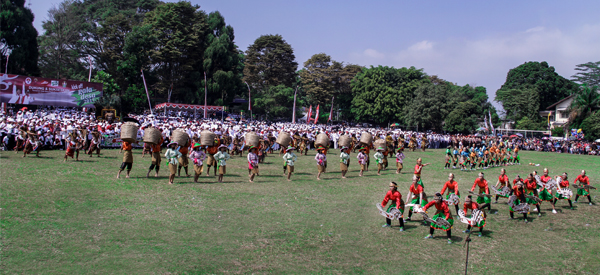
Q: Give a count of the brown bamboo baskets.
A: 10